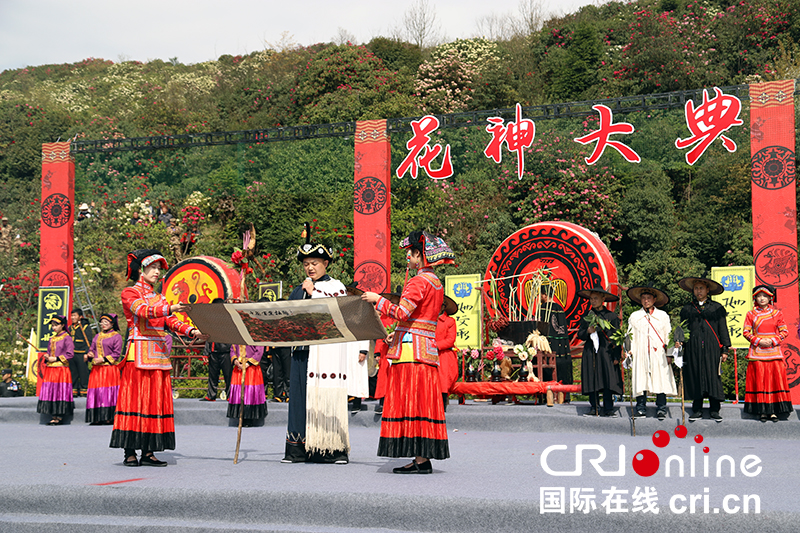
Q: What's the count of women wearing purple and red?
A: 3